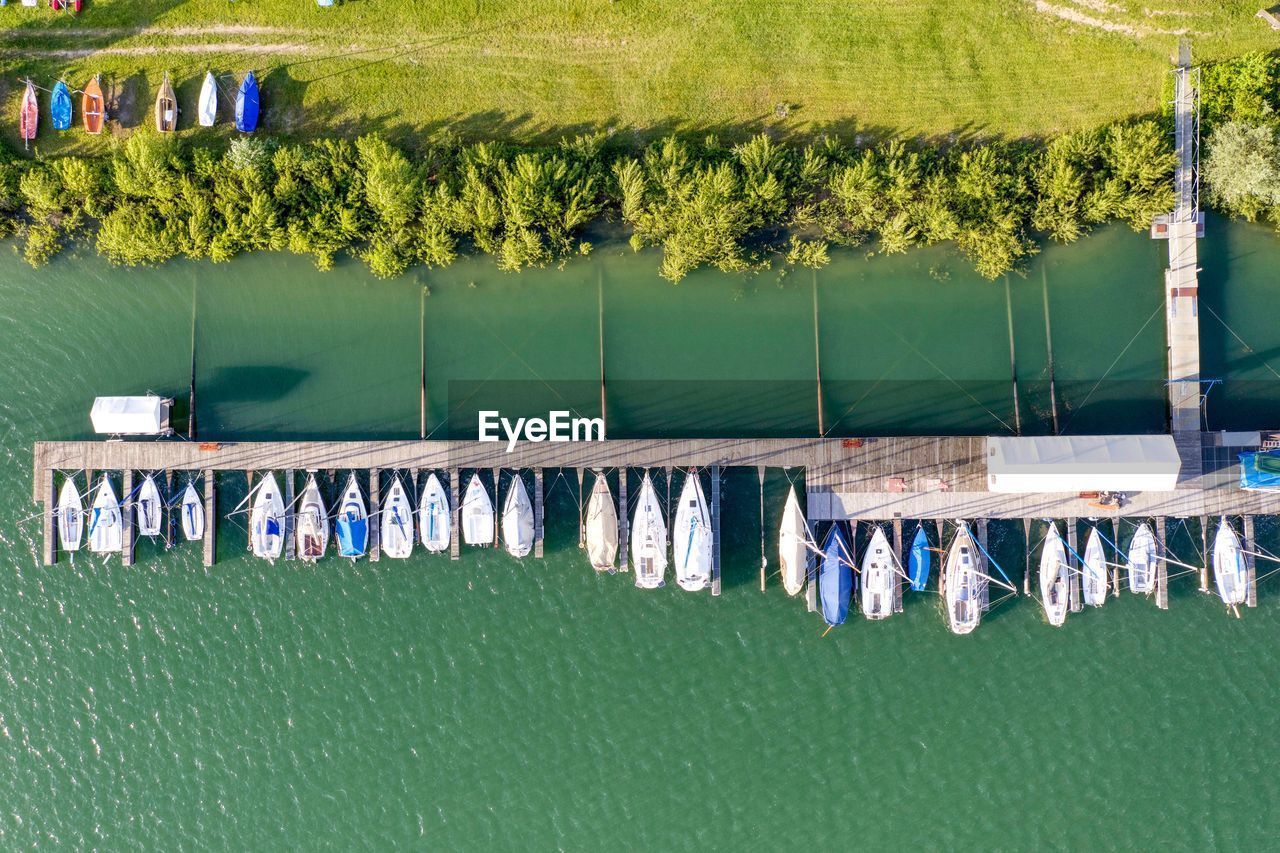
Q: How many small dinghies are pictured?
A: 6